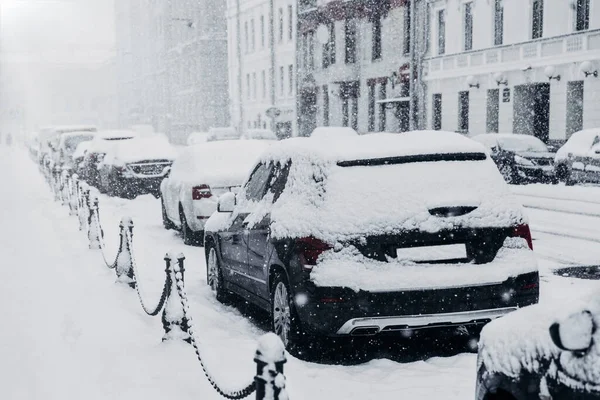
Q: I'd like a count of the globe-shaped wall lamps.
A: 4